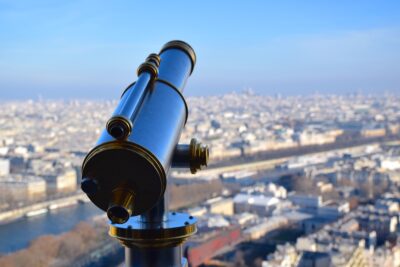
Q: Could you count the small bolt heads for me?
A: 4